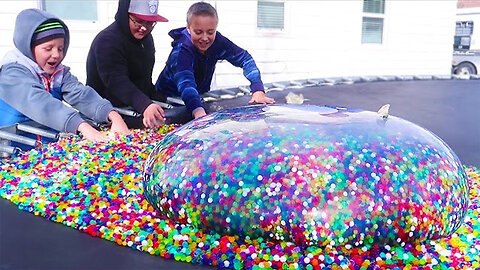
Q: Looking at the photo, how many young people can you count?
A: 3